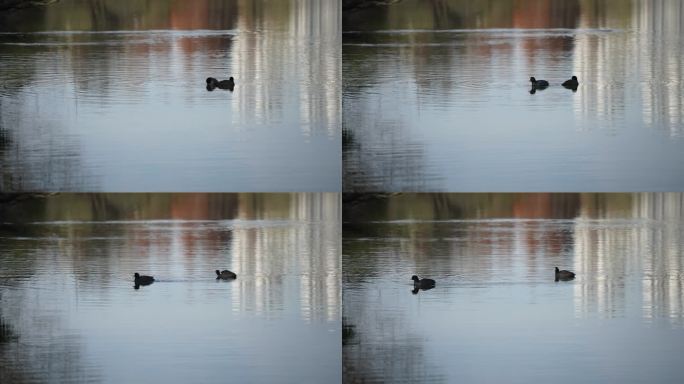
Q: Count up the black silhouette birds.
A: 8